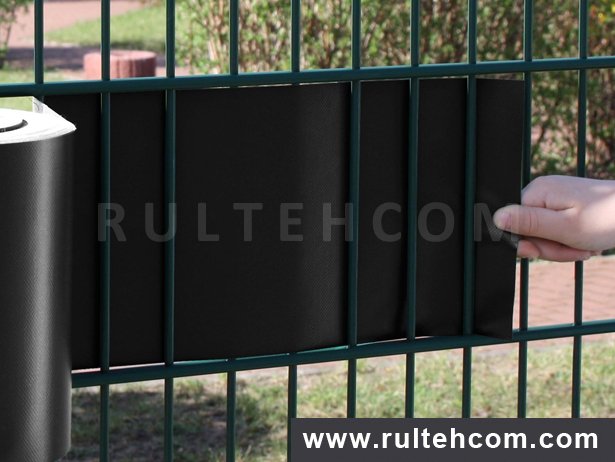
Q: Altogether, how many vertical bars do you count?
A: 10